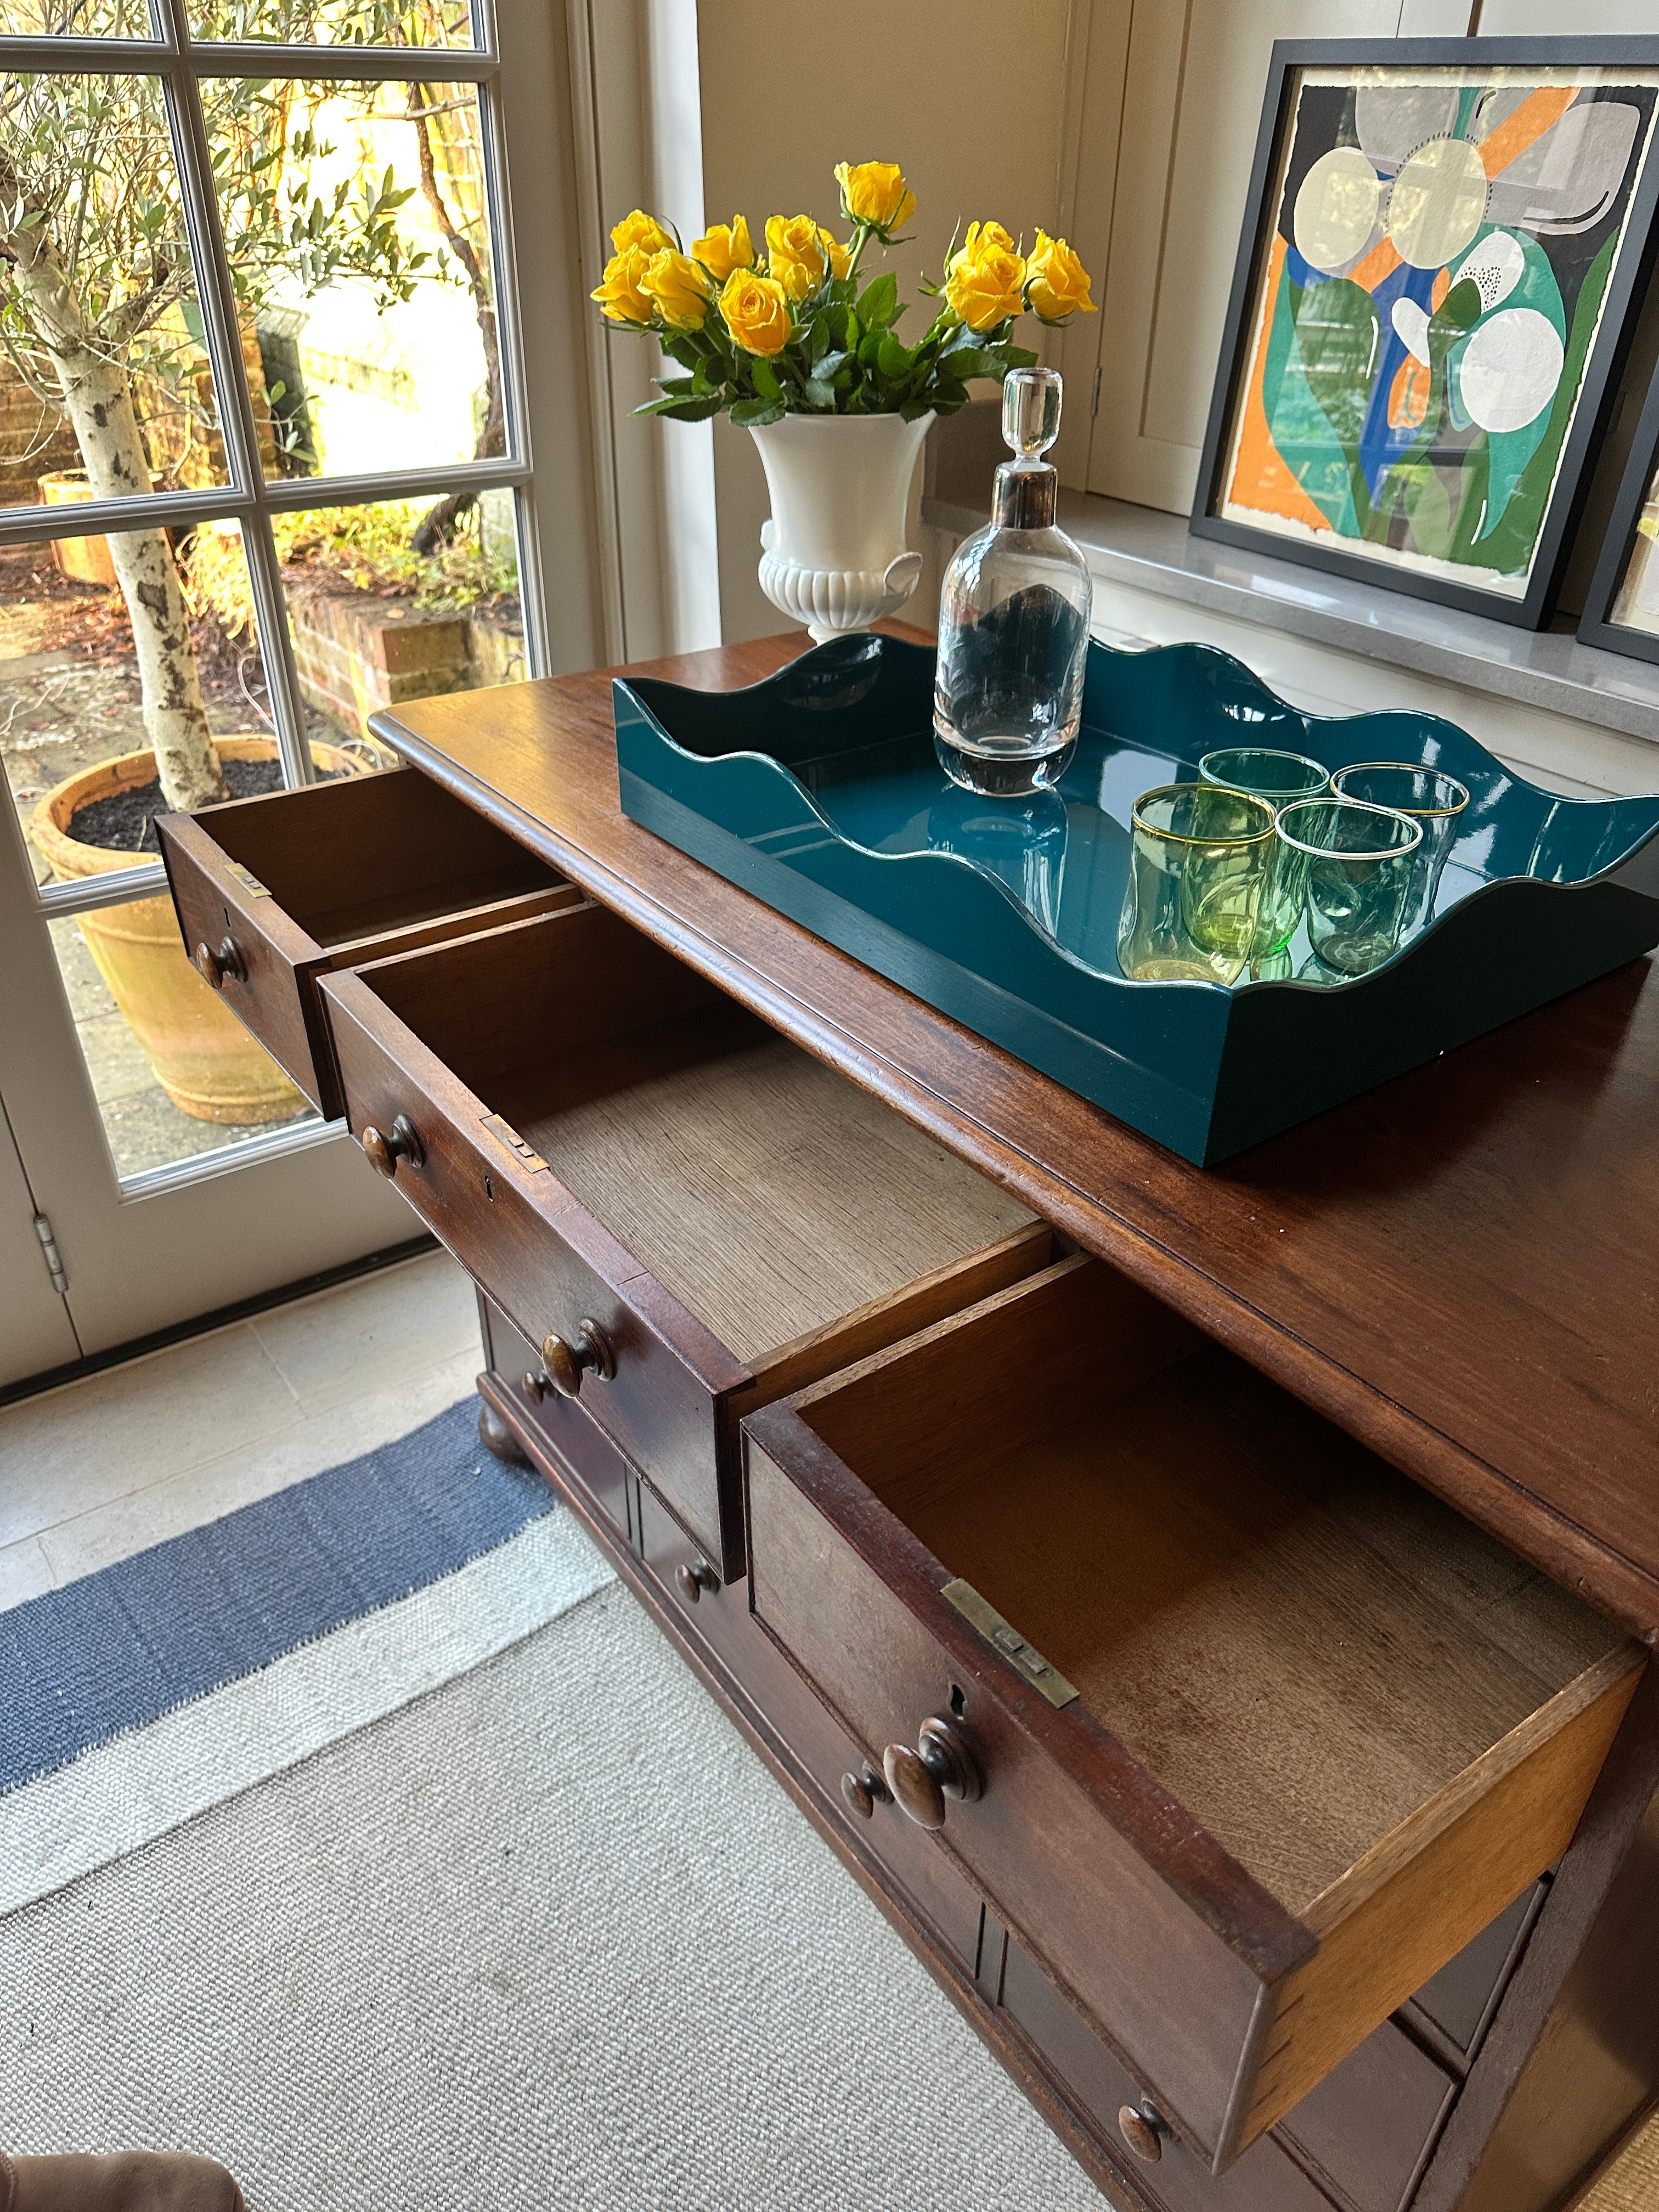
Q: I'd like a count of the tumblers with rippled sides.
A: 4